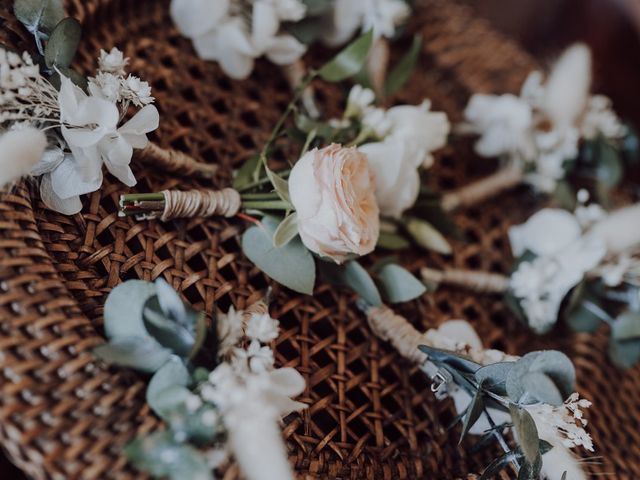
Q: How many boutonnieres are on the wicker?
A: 8